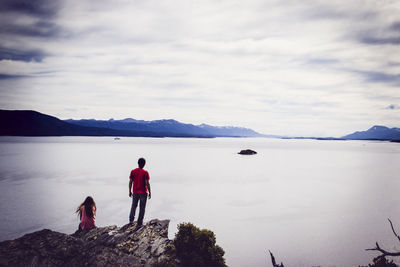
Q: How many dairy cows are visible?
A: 0